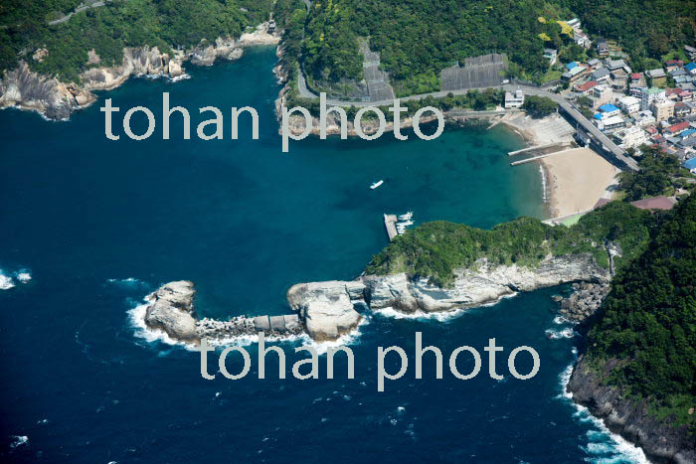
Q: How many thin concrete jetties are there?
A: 2